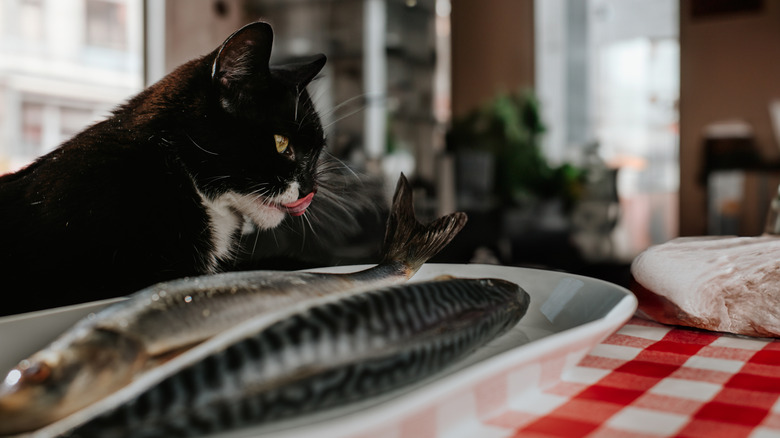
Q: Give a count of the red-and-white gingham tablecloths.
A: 1